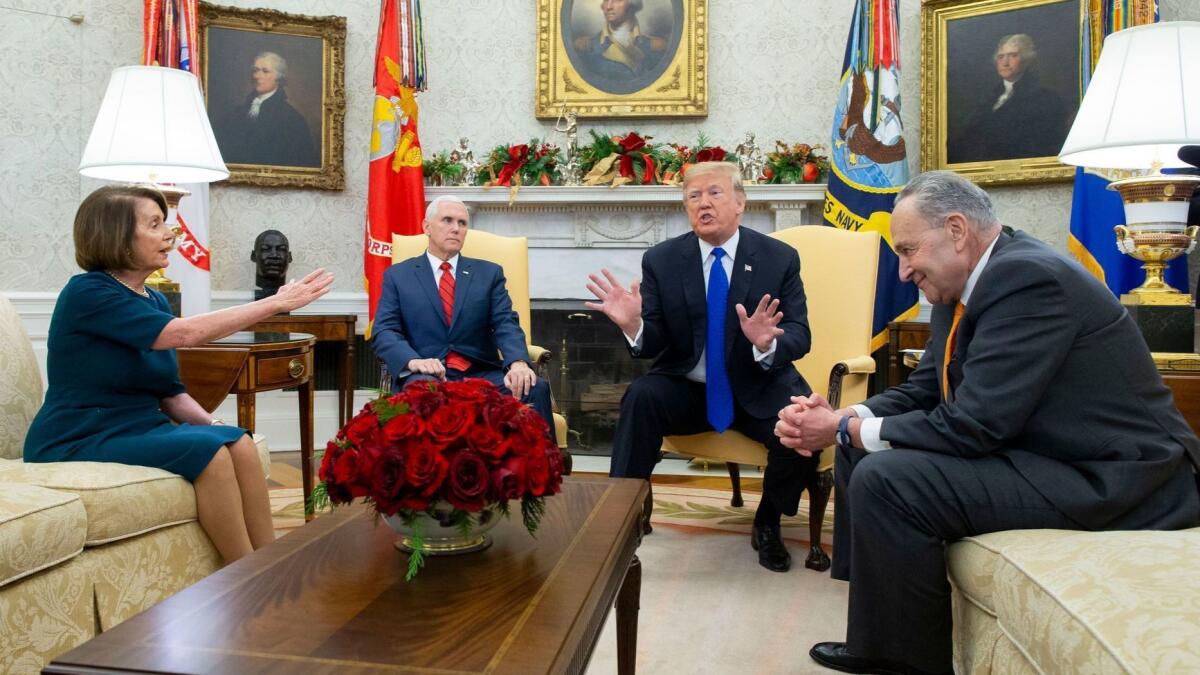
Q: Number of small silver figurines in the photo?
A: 3